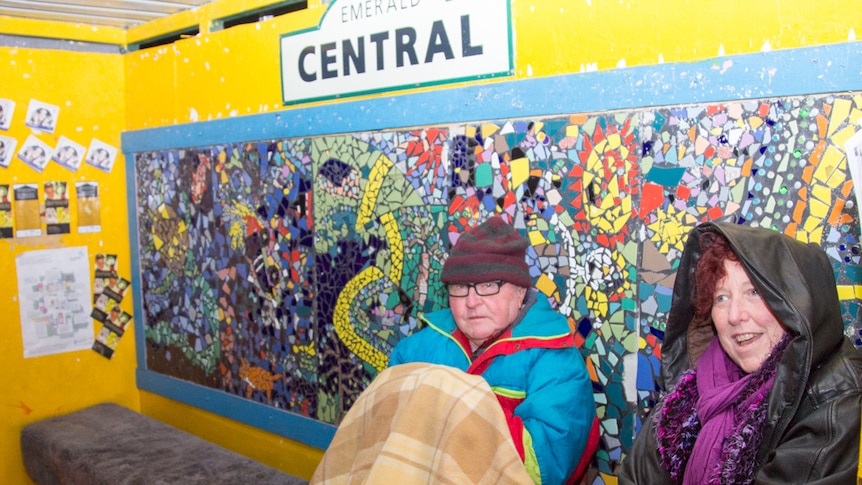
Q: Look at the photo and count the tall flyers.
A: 7